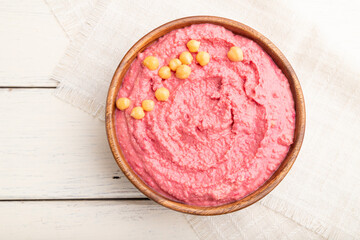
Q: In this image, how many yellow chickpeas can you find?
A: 12